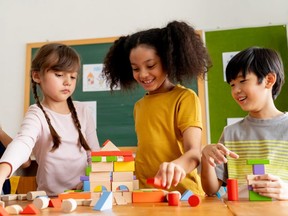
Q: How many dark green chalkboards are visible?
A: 1